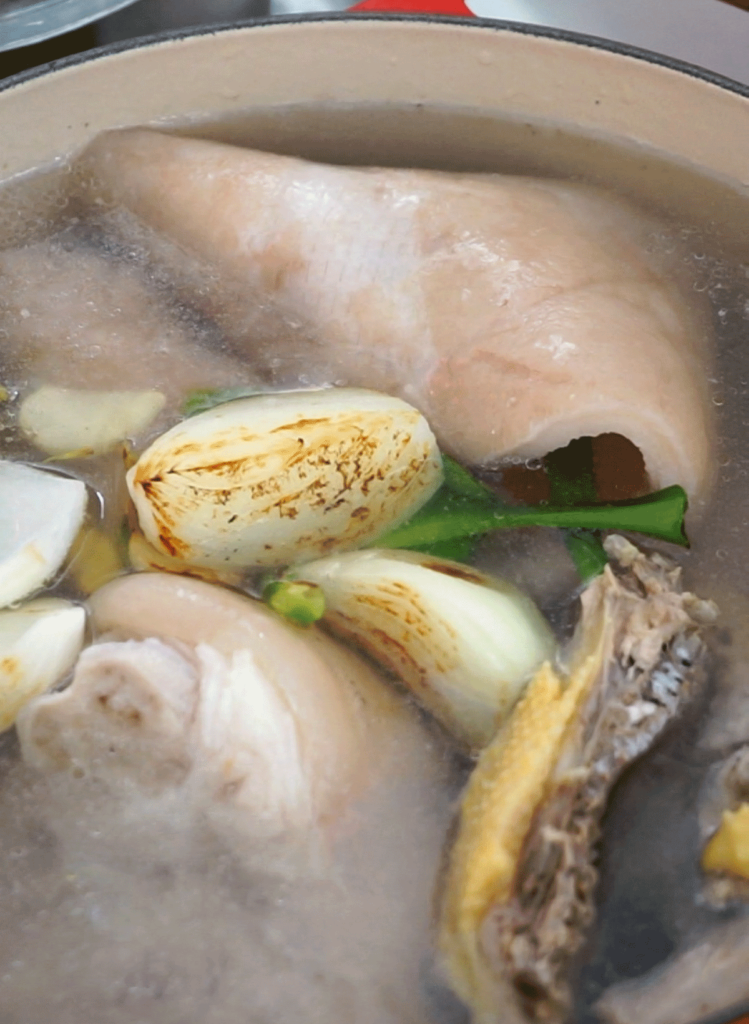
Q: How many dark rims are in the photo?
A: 1